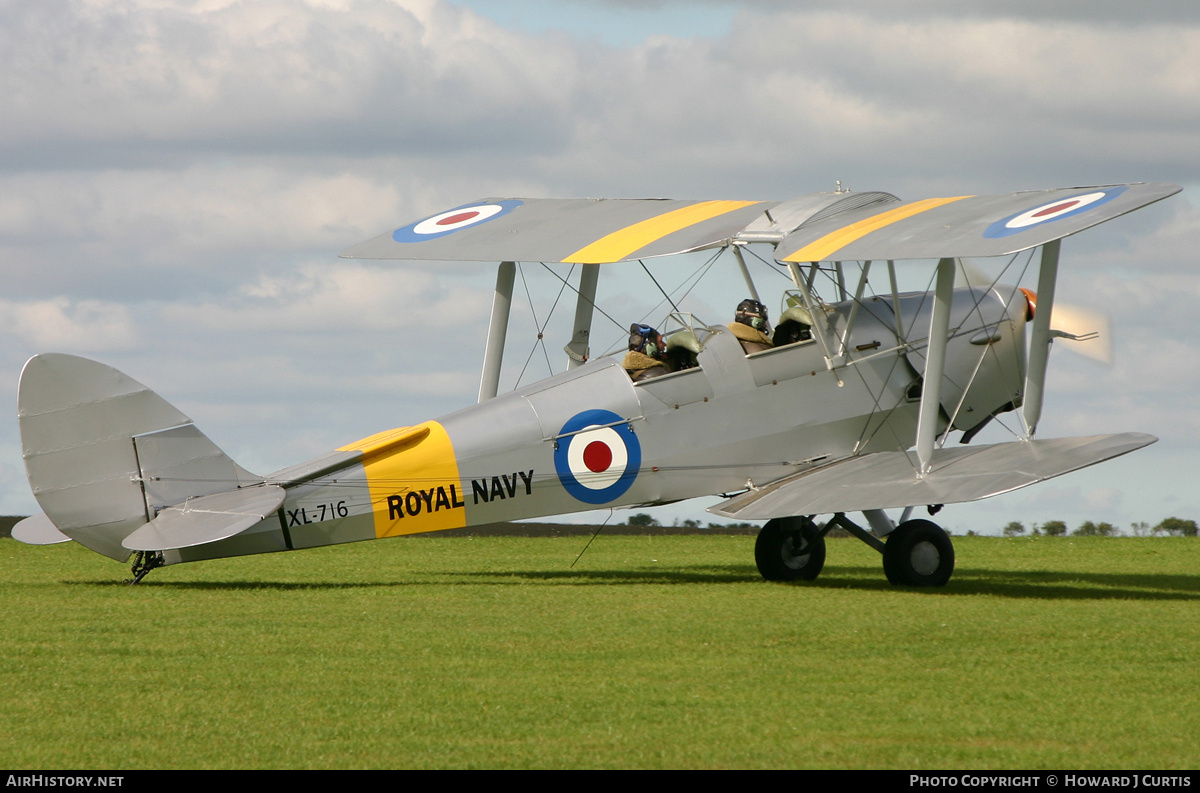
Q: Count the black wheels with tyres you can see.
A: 2